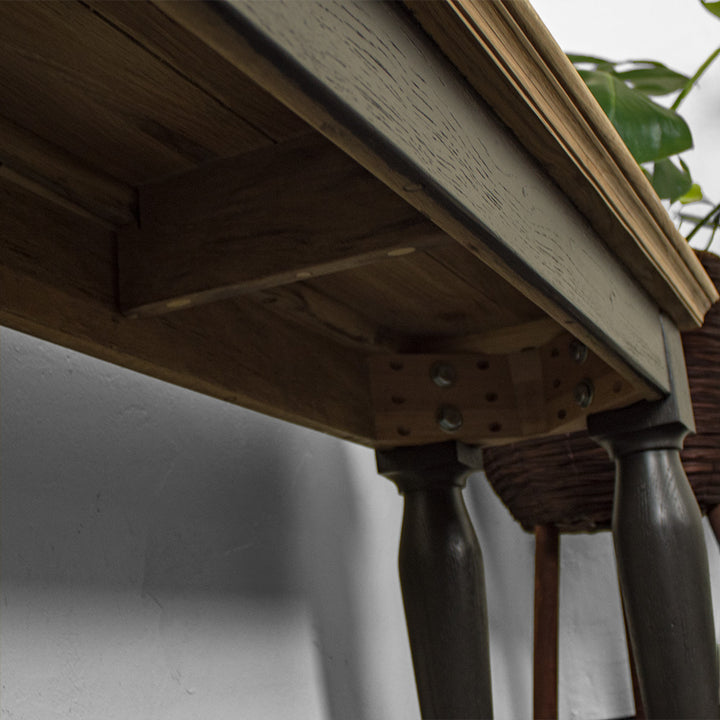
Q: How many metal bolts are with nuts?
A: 4